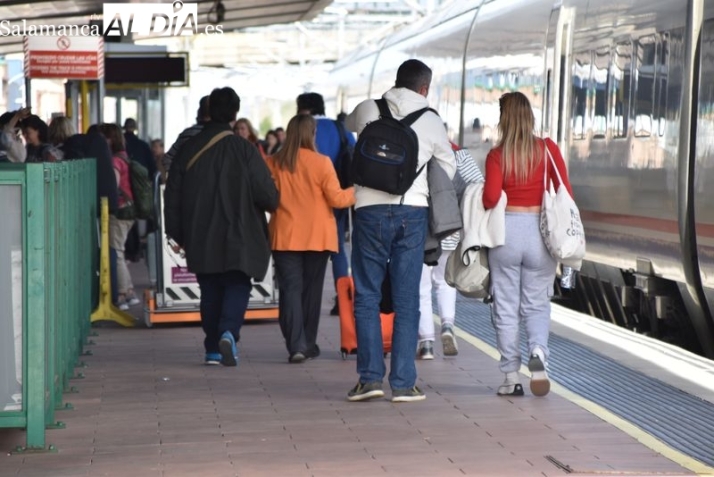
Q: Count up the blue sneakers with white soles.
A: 2